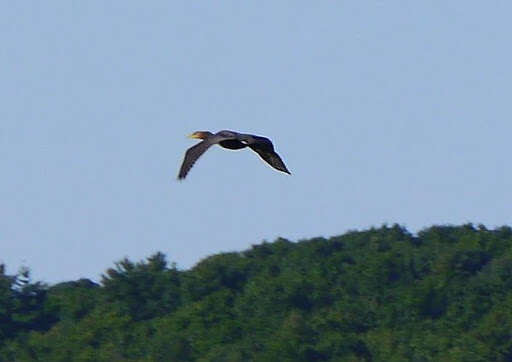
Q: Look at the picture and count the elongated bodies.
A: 1